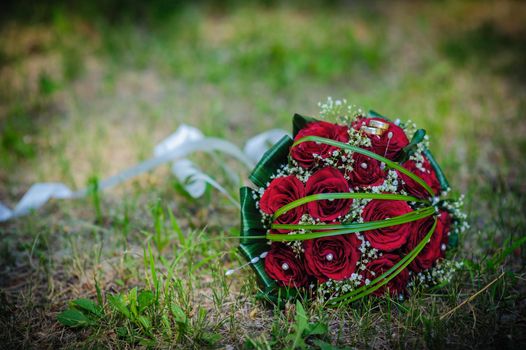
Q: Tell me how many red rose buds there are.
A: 11